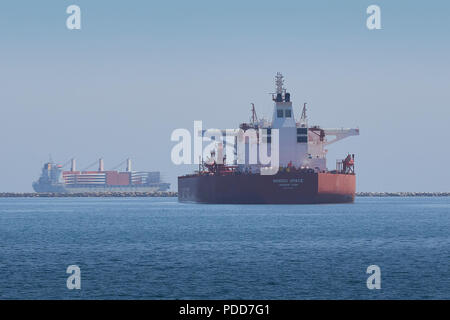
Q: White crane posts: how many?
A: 3